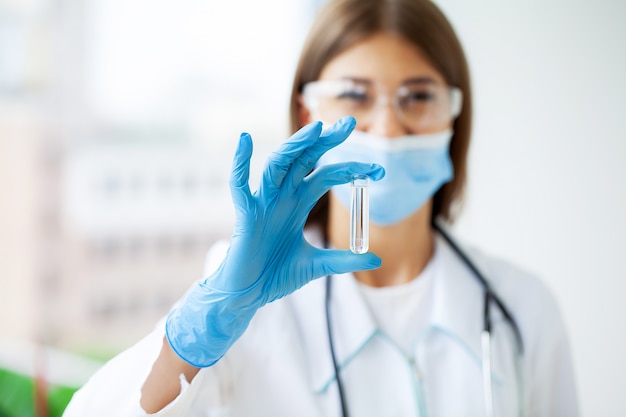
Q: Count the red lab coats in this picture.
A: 0